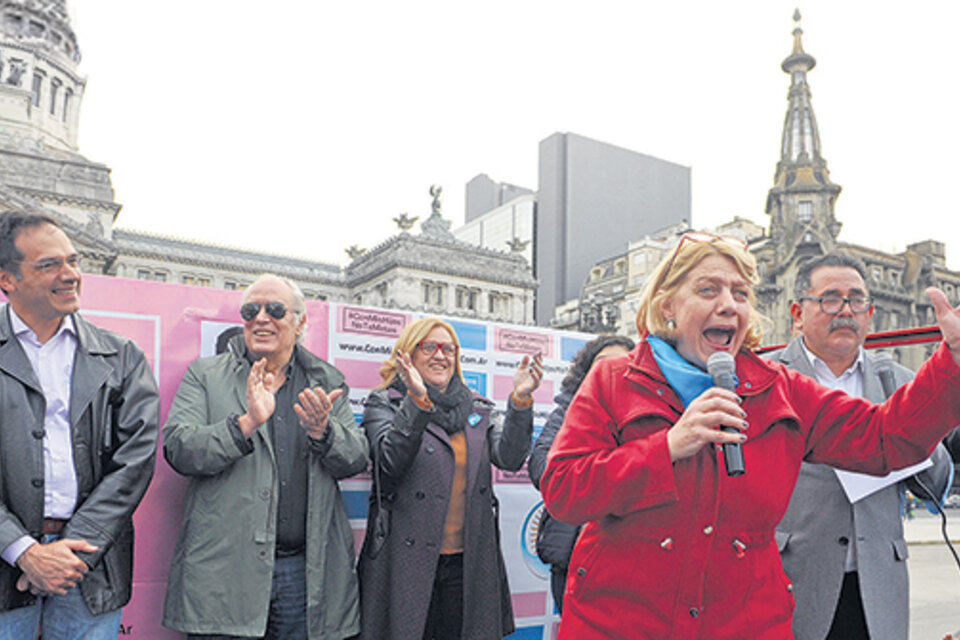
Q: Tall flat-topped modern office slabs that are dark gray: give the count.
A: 1